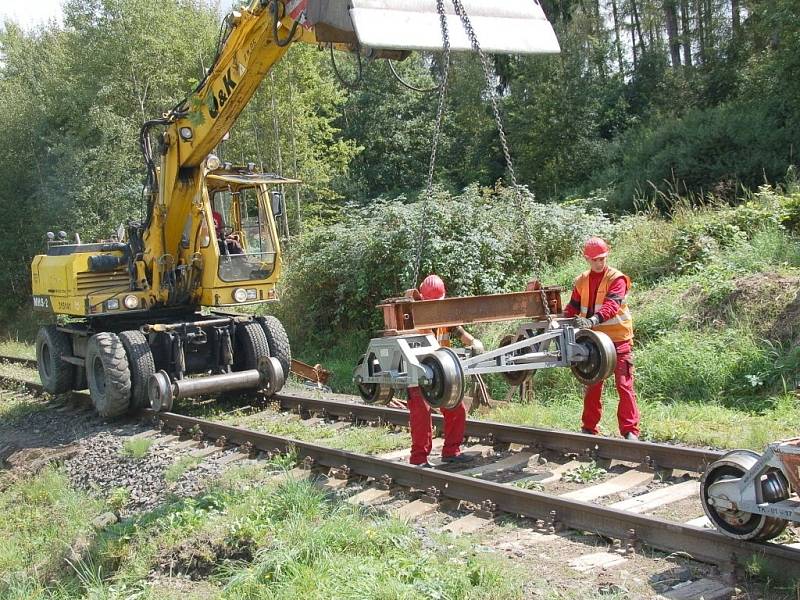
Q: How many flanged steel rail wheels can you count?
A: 7